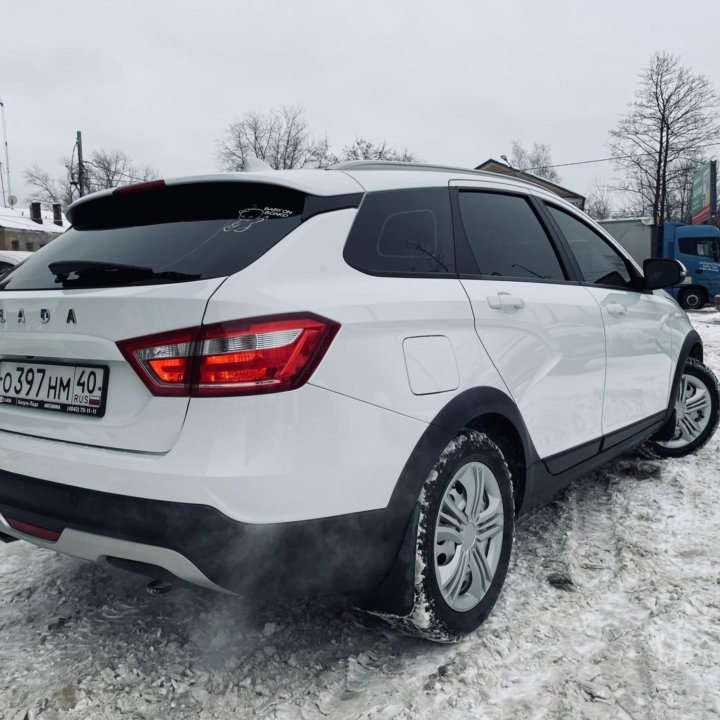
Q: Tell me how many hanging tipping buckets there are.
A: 0